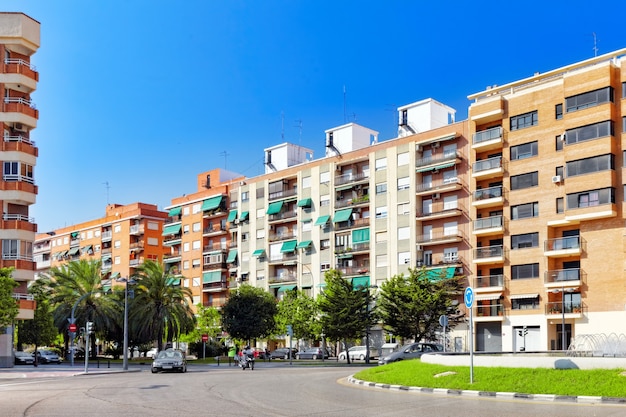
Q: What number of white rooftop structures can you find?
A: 3